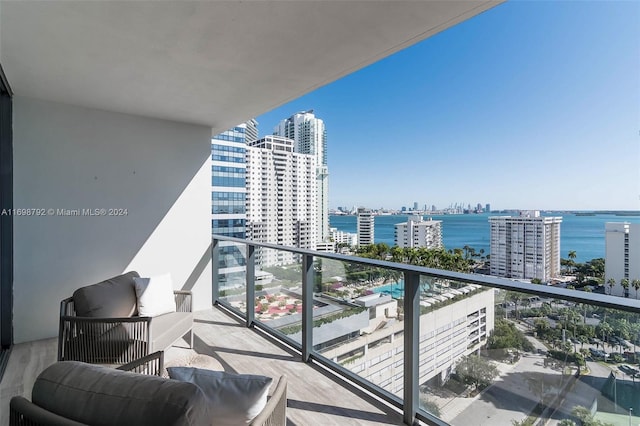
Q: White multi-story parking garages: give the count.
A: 1